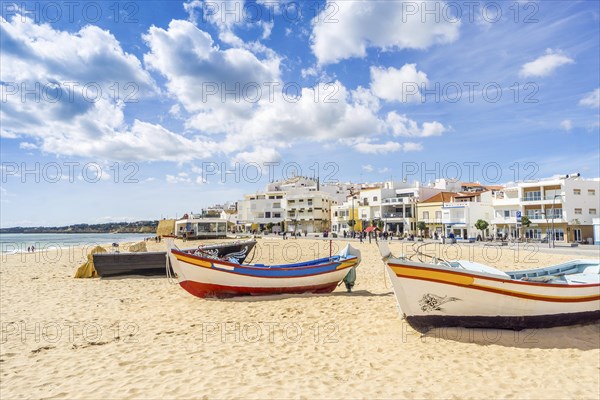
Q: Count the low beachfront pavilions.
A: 1